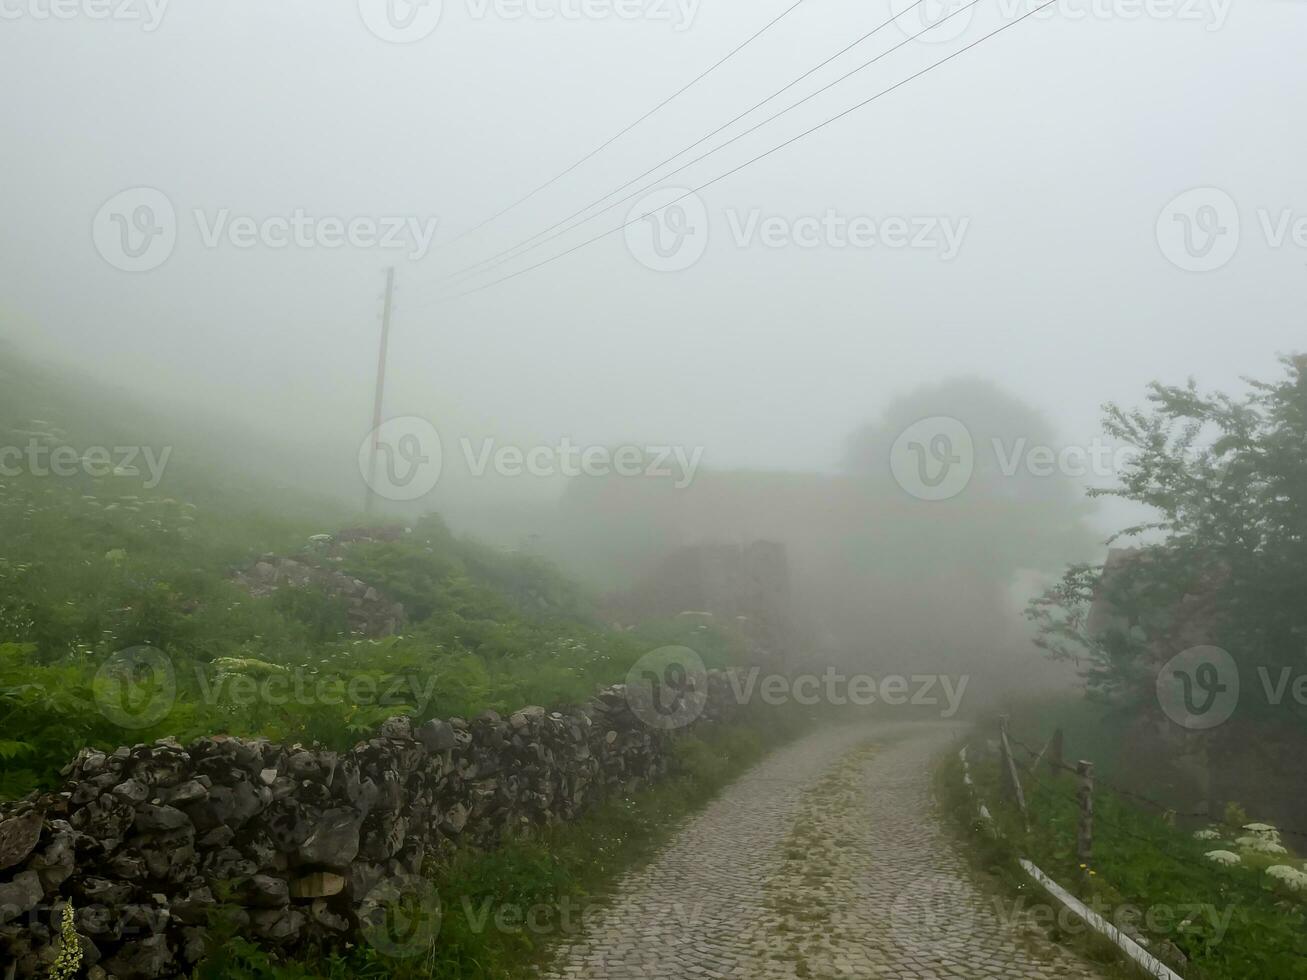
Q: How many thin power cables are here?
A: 4